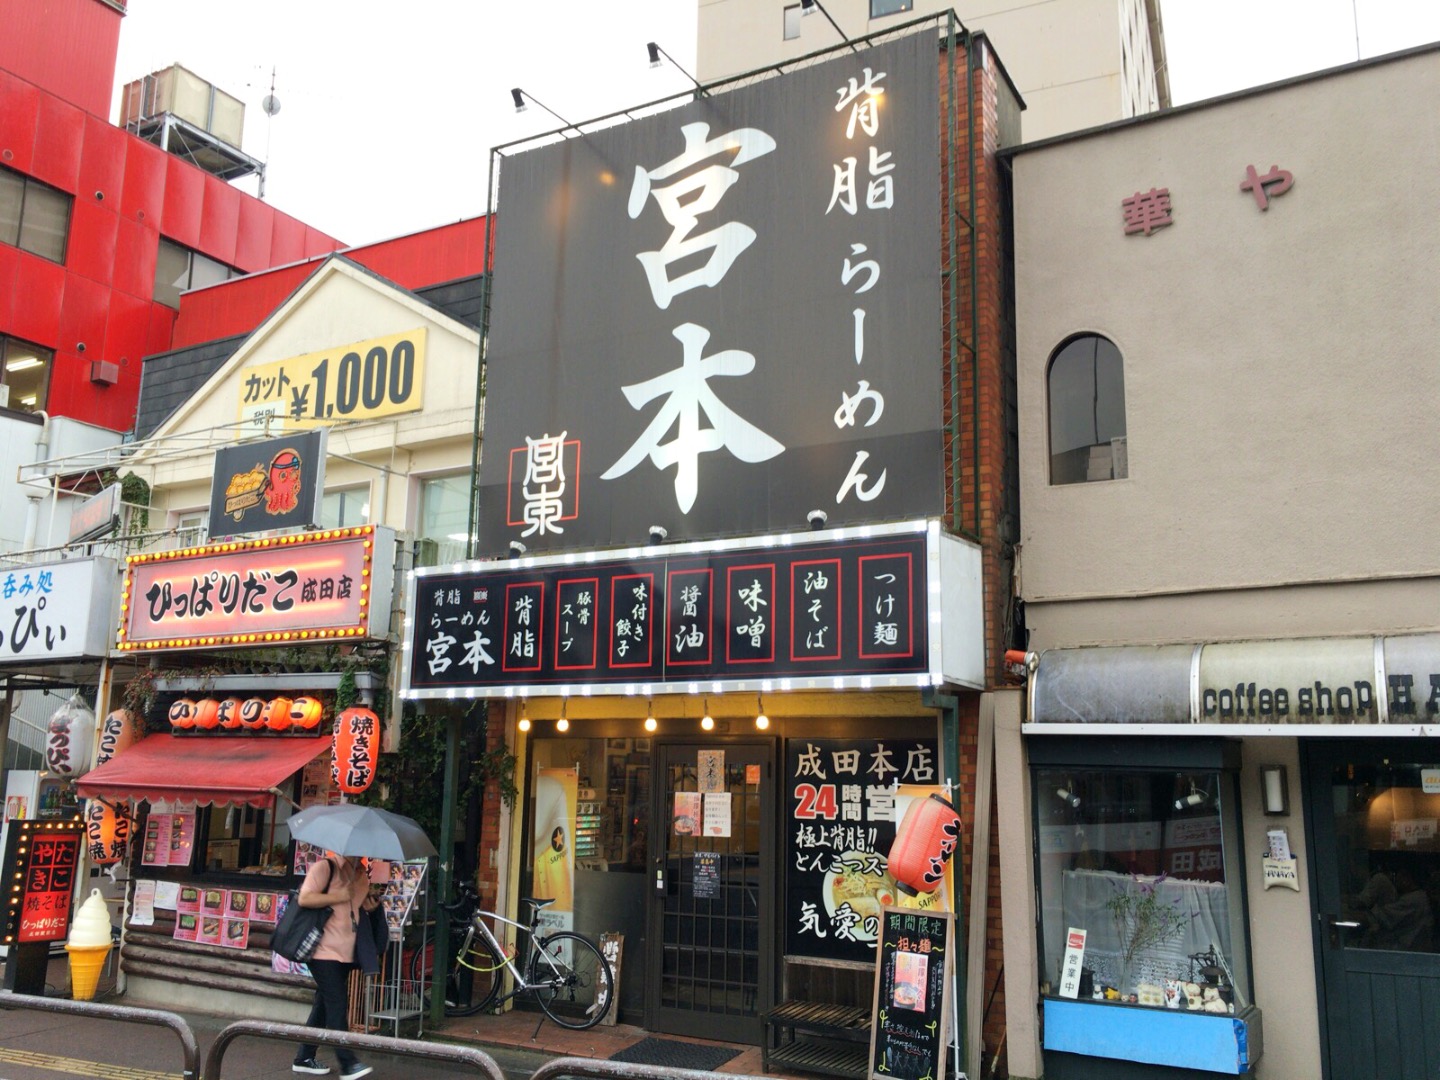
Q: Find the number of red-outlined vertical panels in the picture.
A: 7